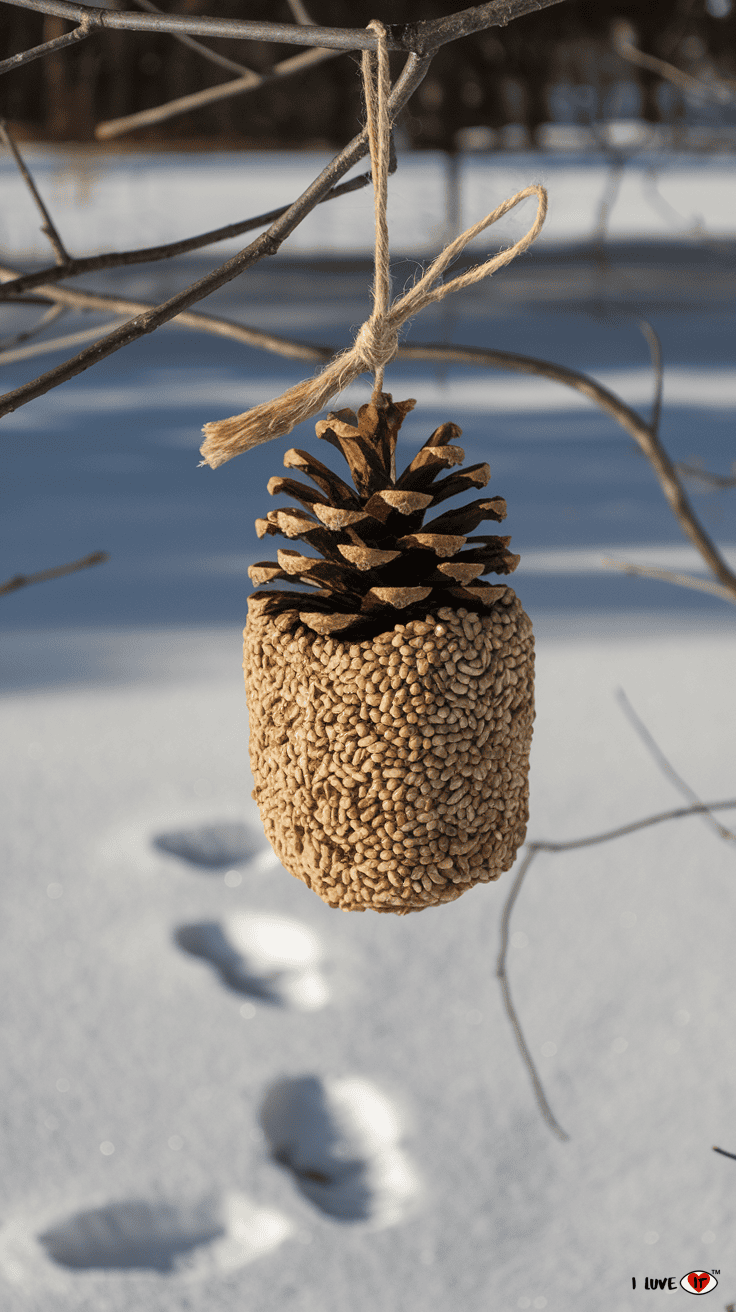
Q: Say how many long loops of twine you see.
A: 2